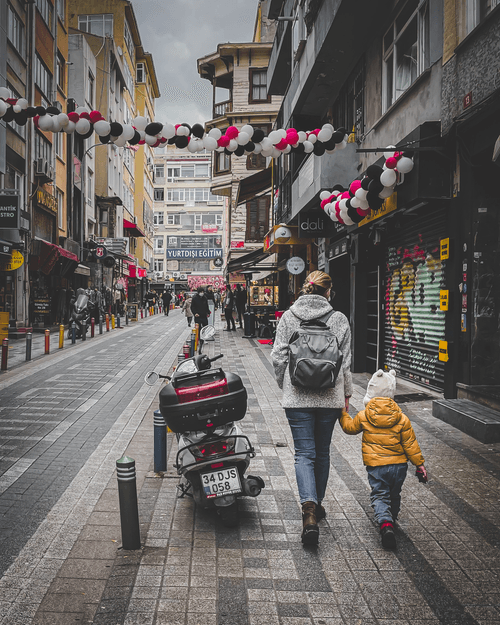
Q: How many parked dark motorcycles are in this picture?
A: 2